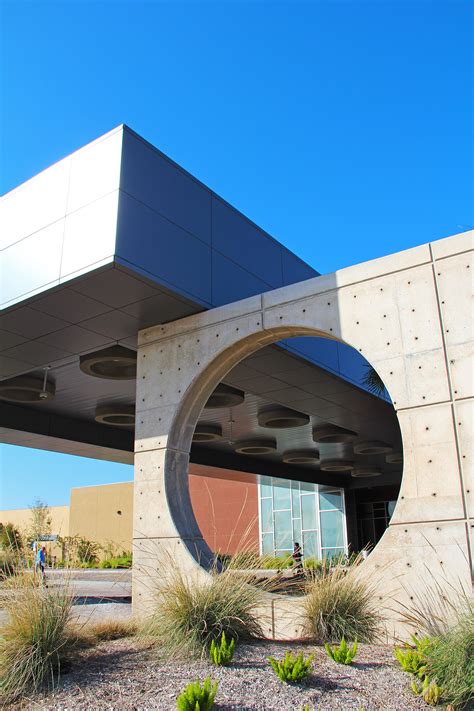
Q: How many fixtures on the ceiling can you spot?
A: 13